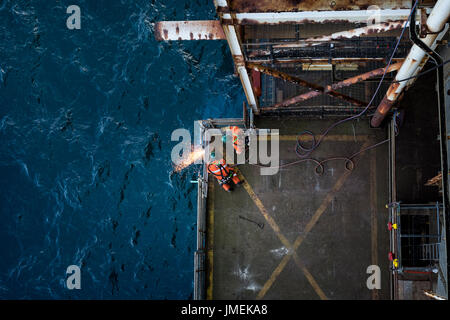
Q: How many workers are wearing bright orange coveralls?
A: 2